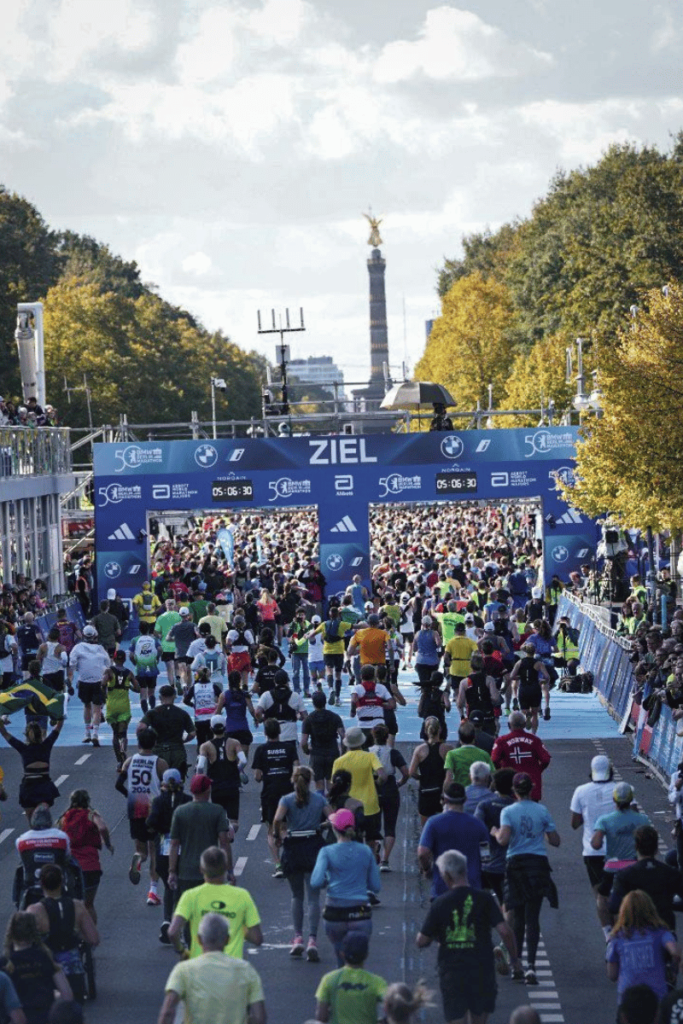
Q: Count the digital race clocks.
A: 2